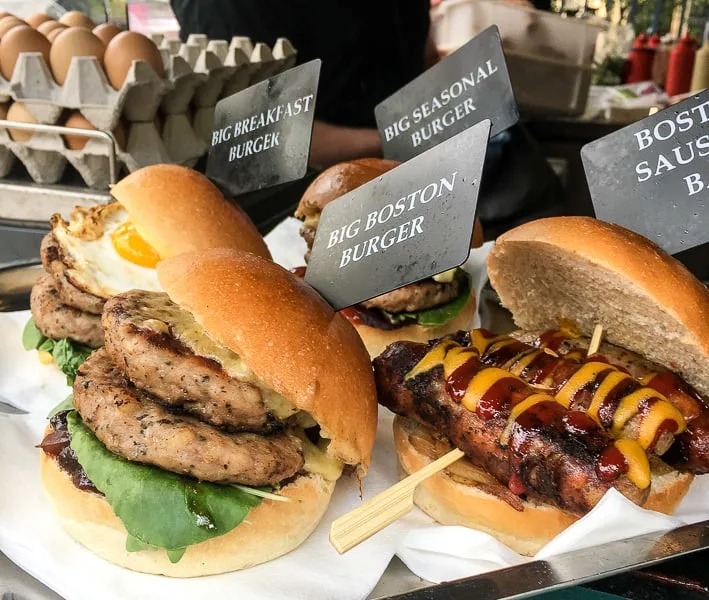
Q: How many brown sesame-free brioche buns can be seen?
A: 4